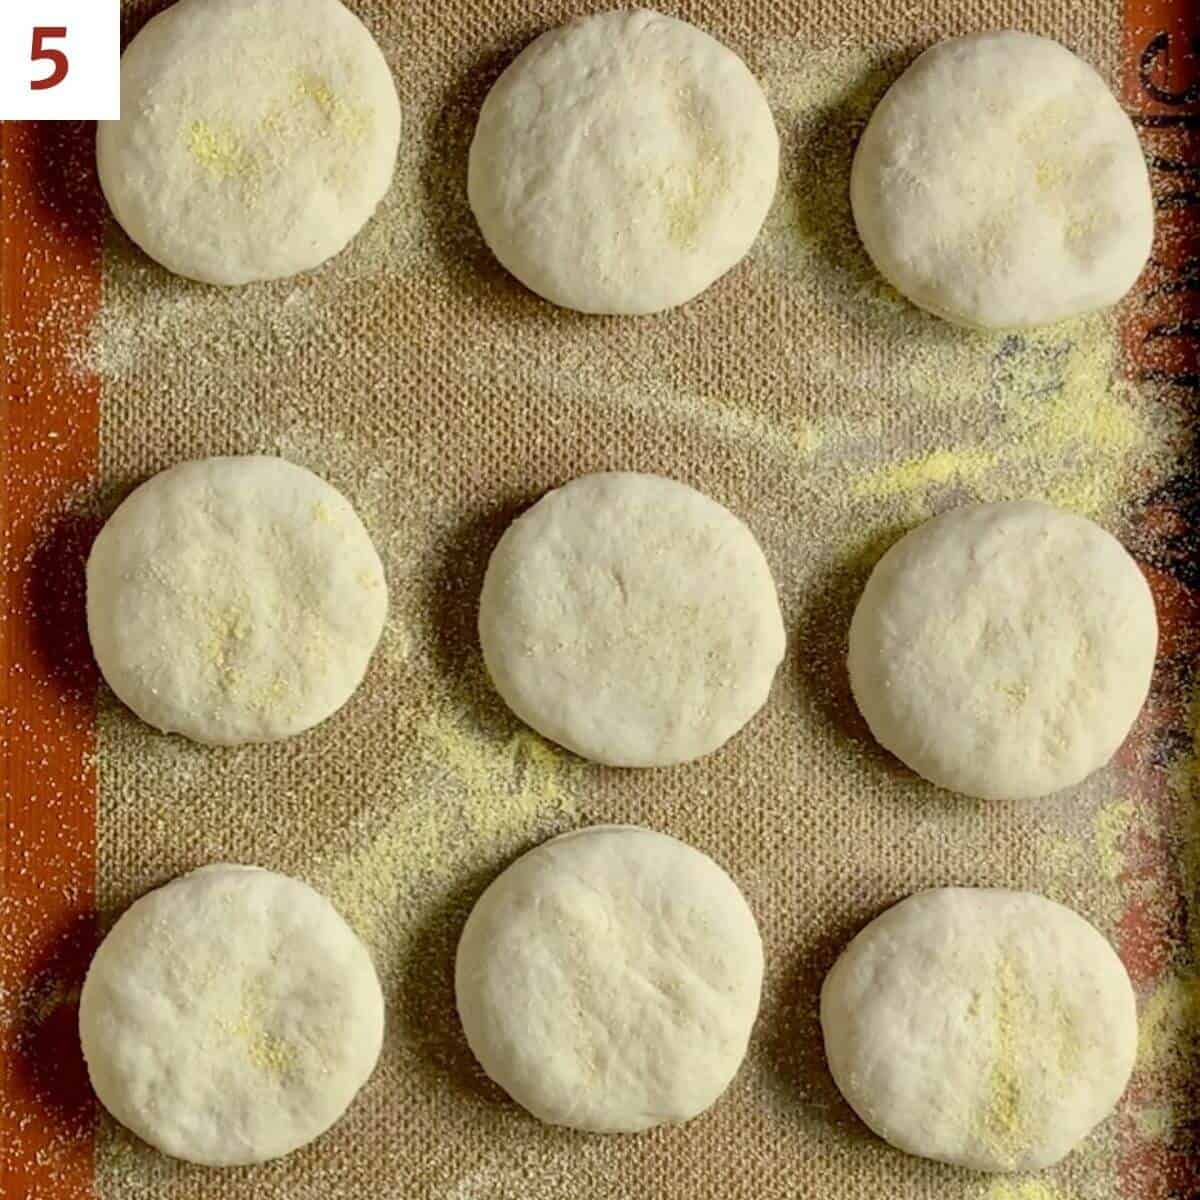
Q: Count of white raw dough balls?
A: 9